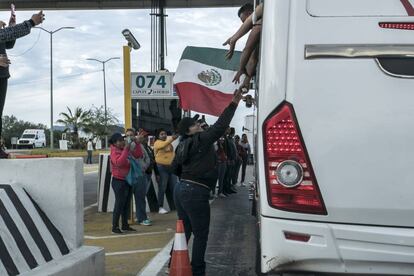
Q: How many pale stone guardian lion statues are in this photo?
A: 0